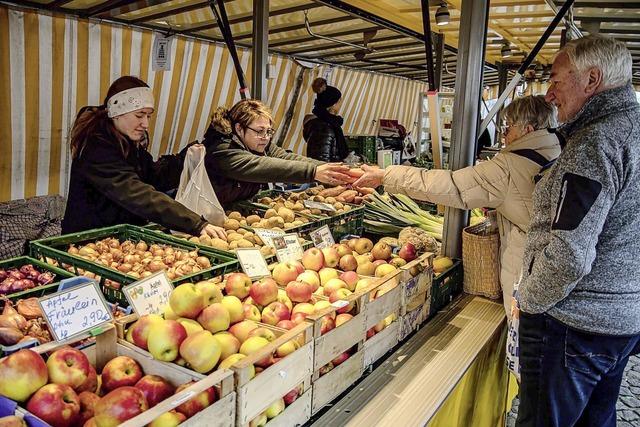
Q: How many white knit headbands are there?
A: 1